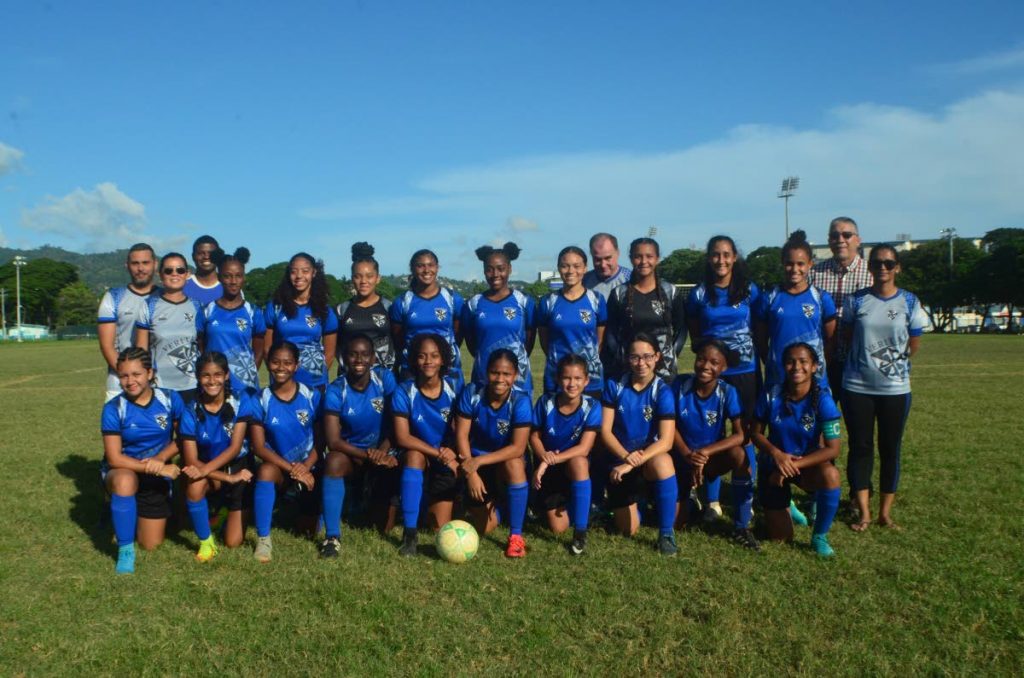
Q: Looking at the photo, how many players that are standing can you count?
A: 9